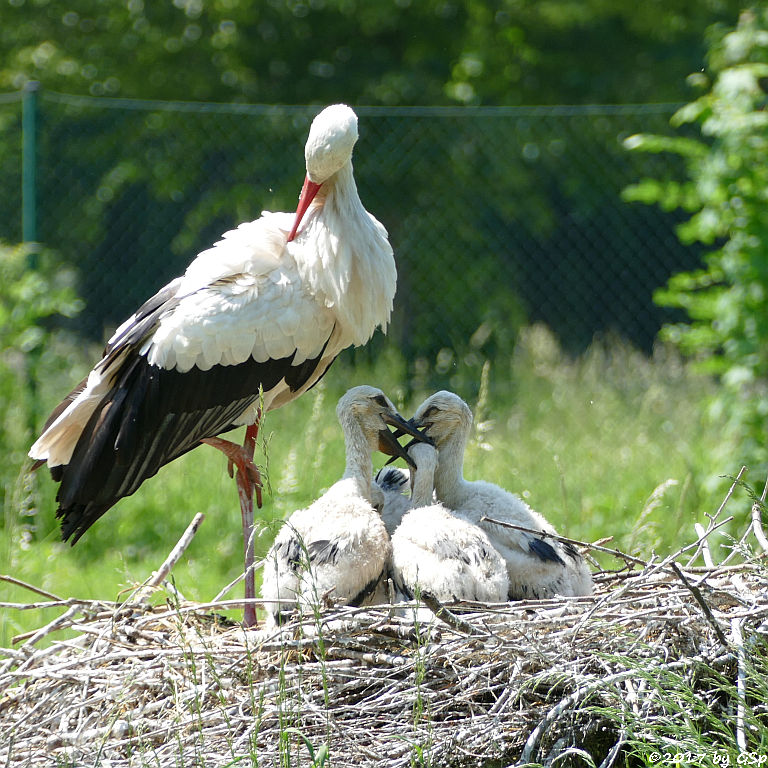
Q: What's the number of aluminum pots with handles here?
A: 0